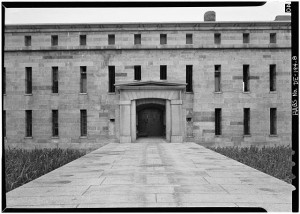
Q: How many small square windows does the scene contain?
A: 10